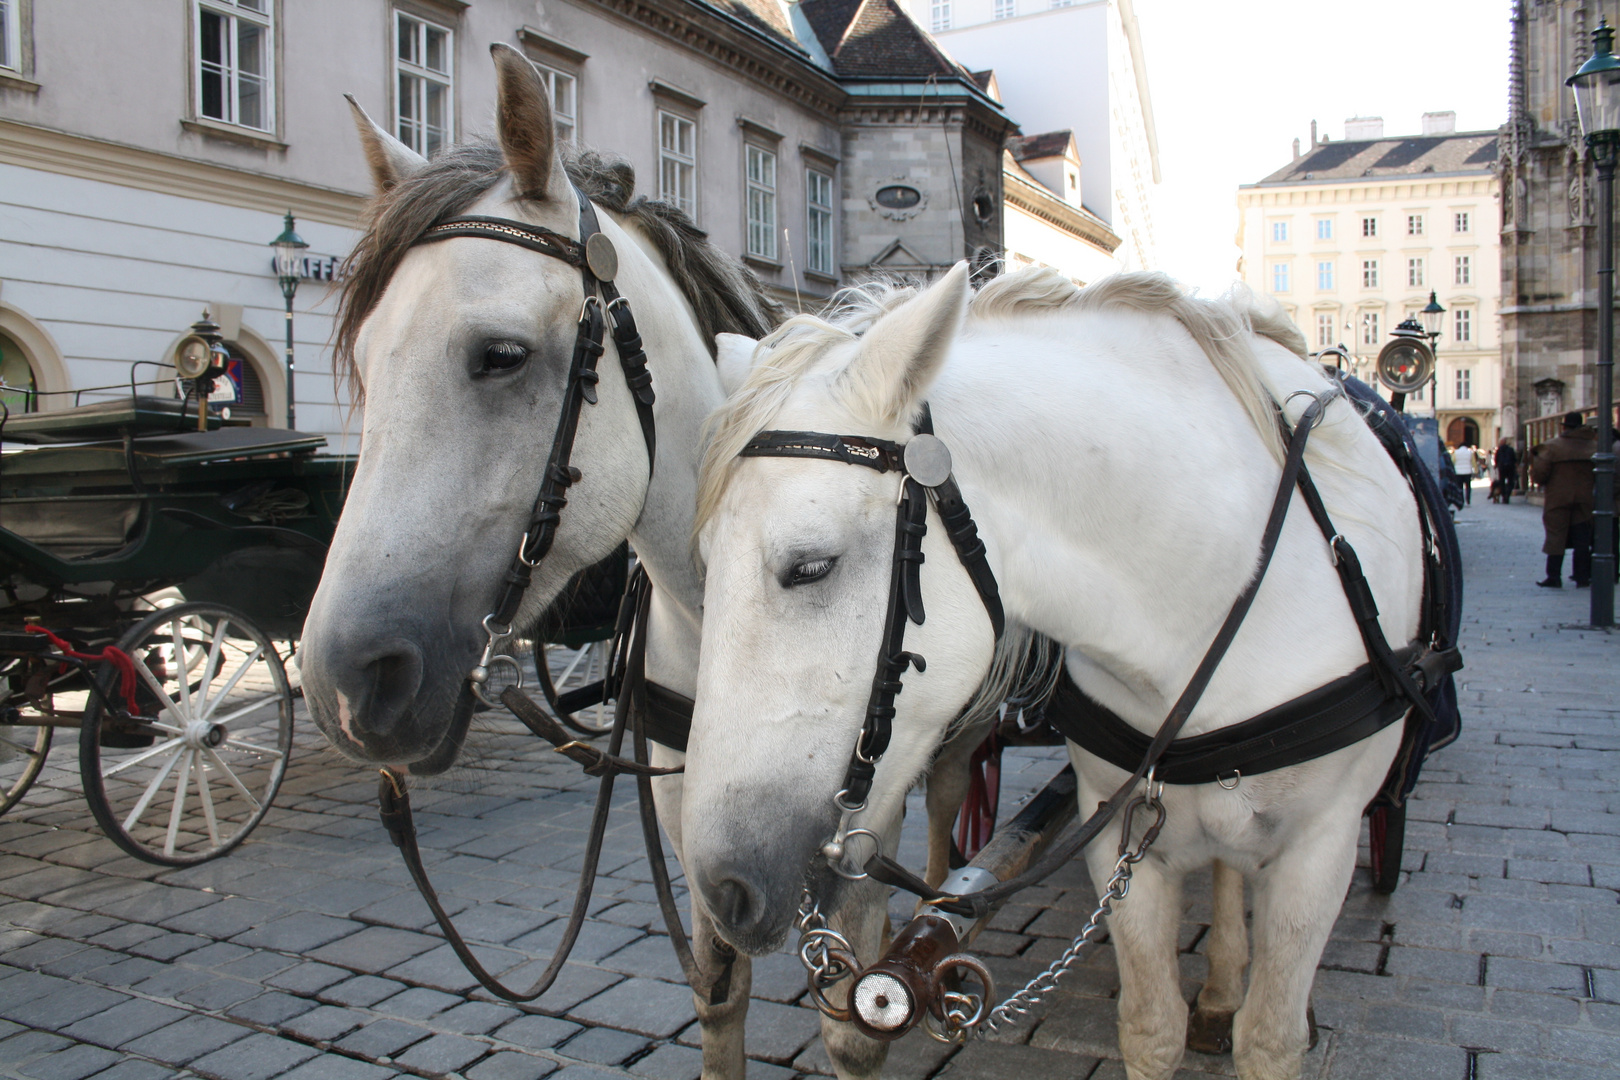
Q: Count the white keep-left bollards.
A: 0